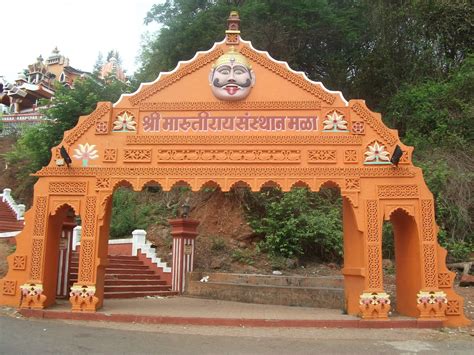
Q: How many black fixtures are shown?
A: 2